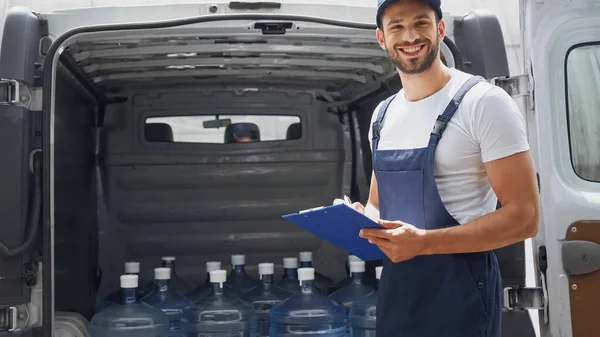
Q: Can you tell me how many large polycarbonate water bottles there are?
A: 14